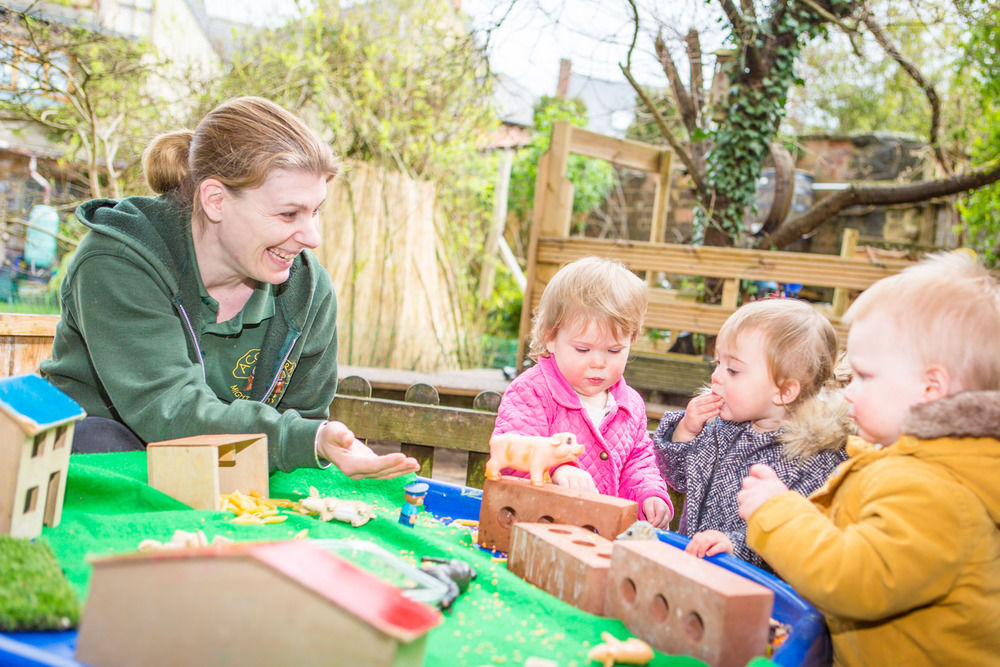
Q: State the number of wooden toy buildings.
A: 3